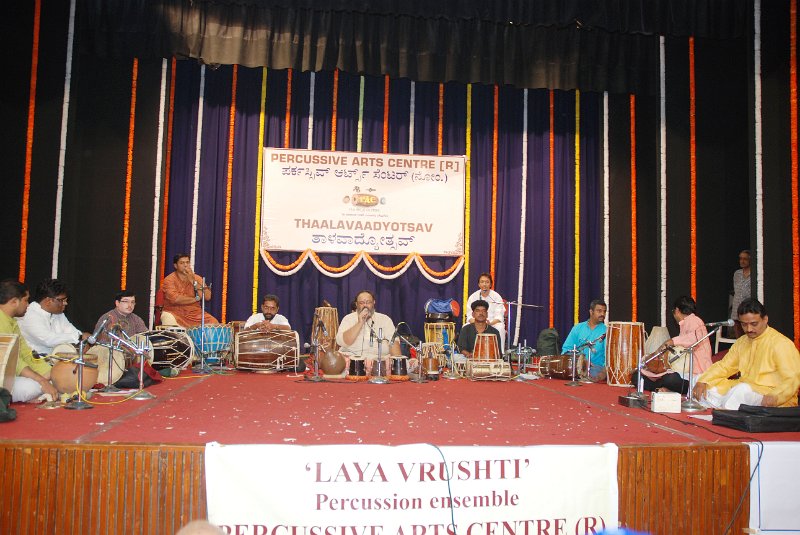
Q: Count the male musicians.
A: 11